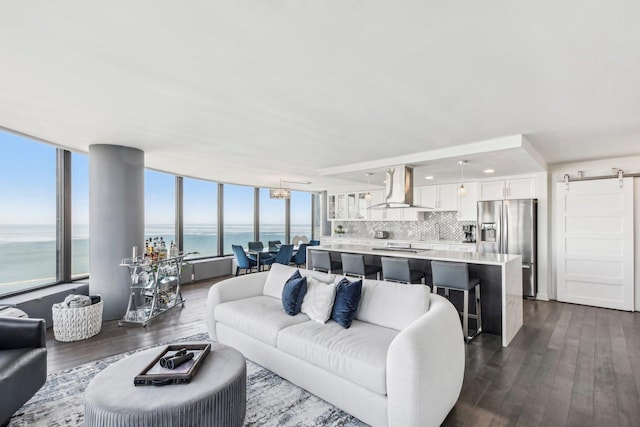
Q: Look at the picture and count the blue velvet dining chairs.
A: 6